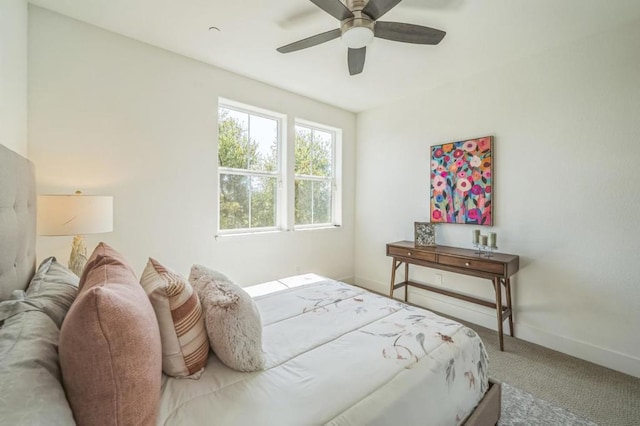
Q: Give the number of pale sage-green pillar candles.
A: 3